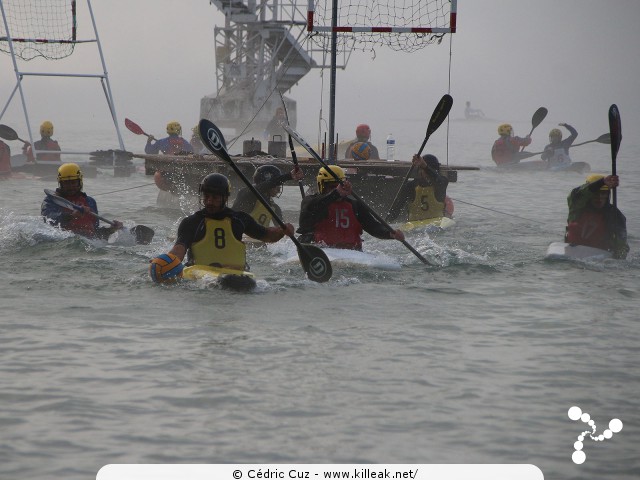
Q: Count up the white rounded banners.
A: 1